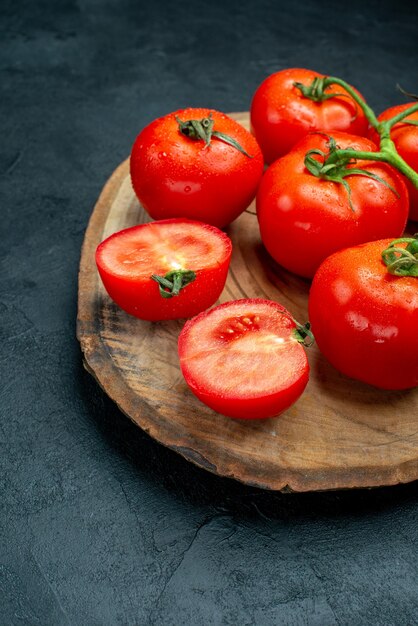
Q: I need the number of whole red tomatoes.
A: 5